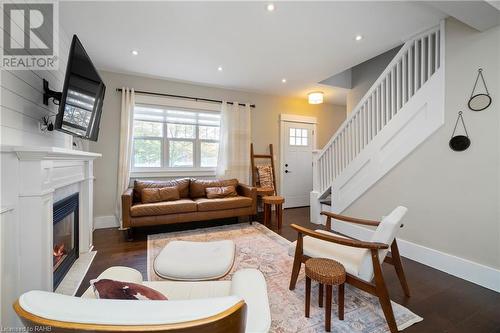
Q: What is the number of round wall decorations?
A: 2